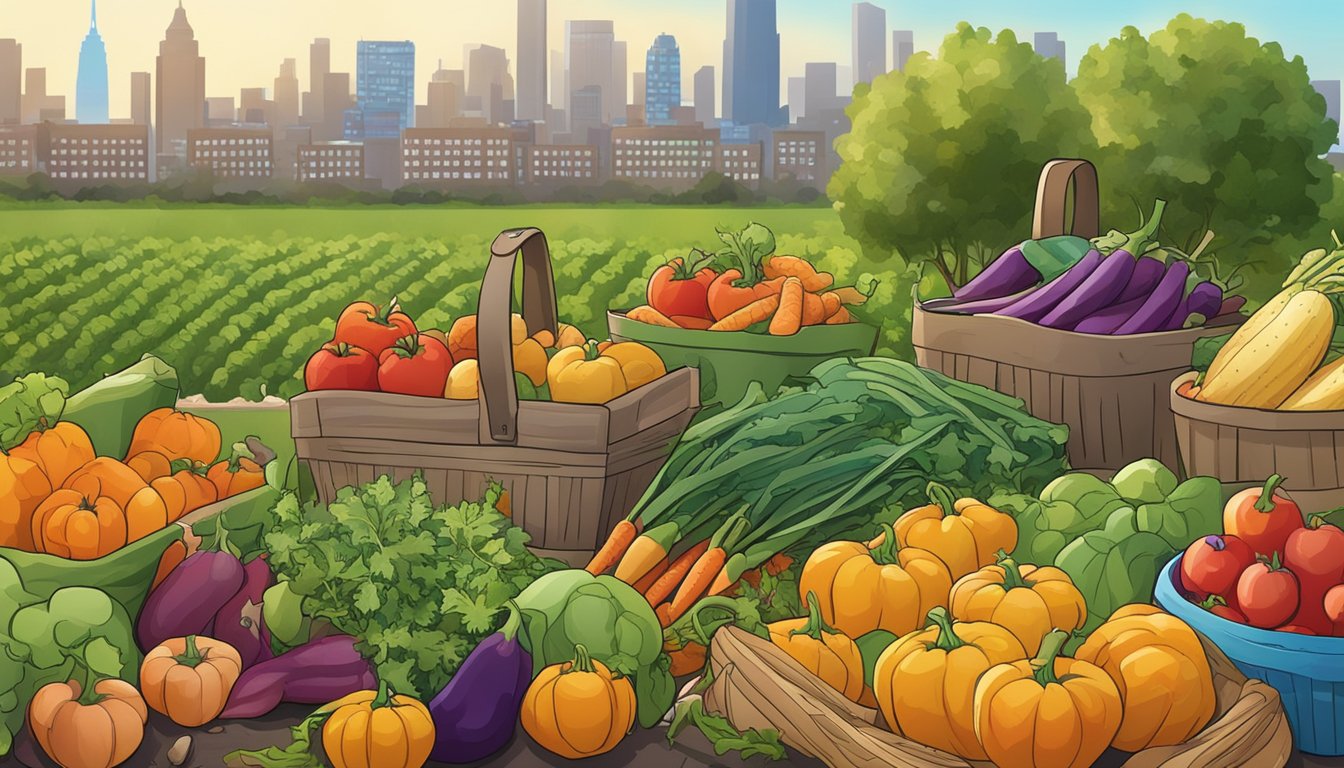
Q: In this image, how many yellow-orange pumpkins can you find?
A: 9